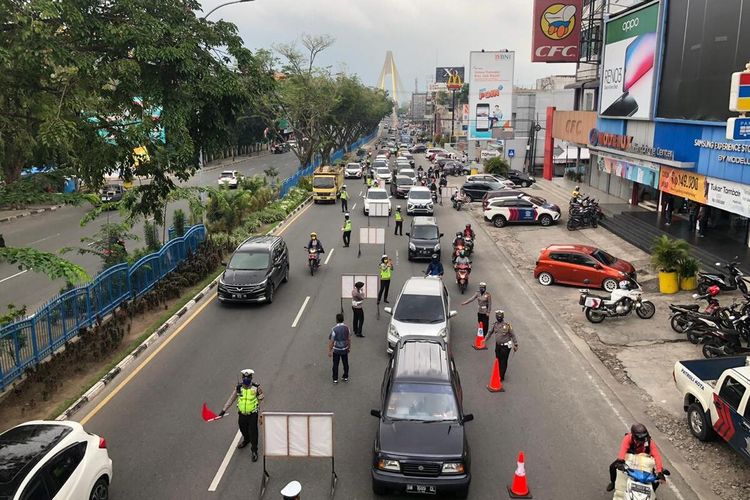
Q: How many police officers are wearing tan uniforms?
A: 3